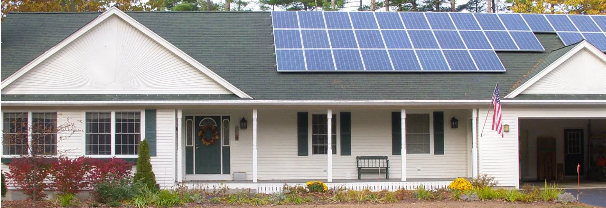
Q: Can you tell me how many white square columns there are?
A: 5